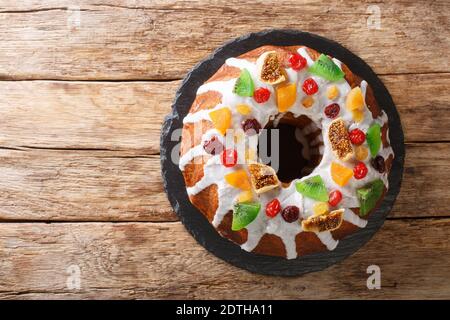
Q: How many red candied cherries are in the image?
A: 8